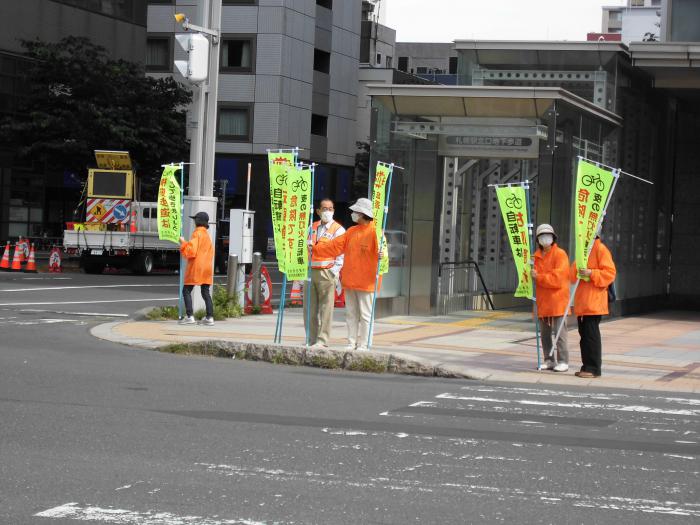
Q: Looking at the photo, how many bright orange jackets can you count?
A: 4